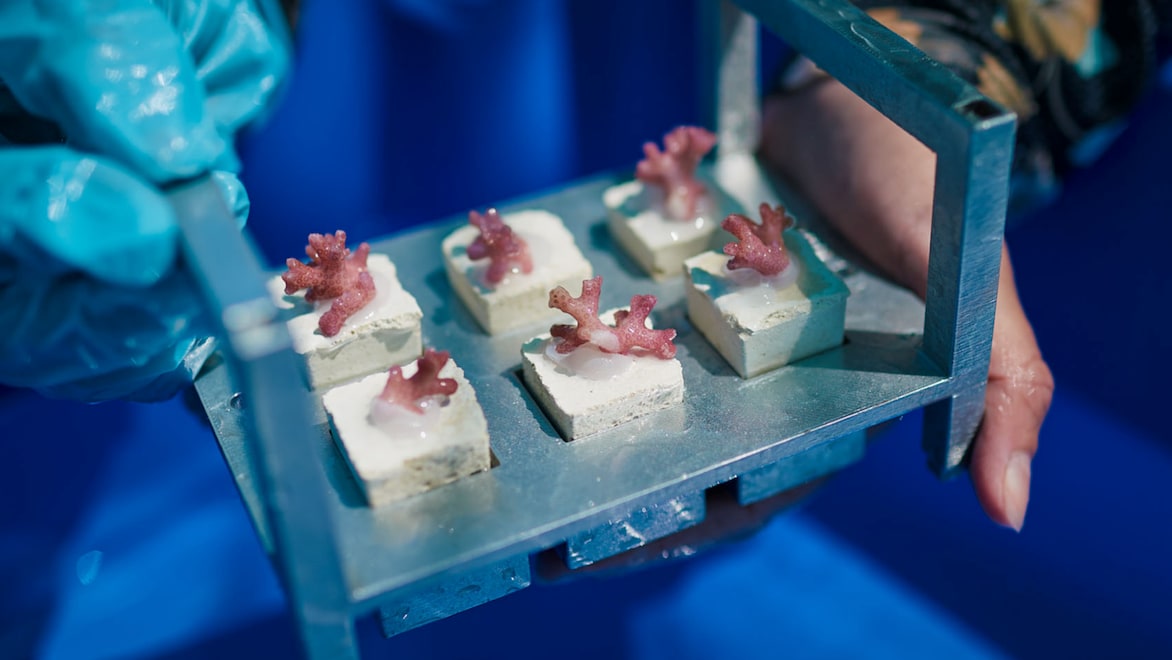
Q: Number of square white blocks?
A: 6